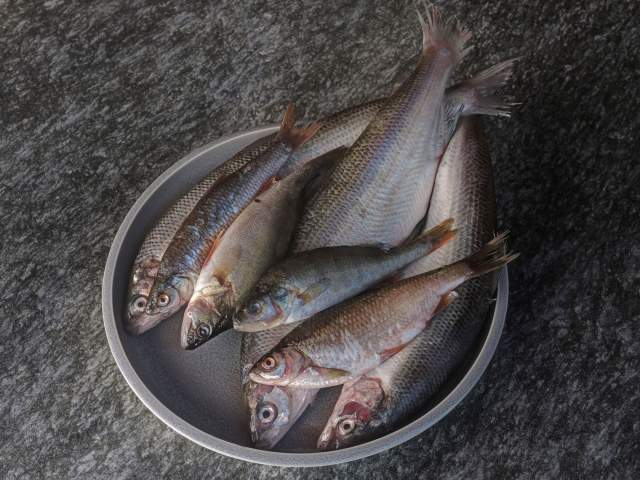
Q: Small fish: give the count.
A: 4